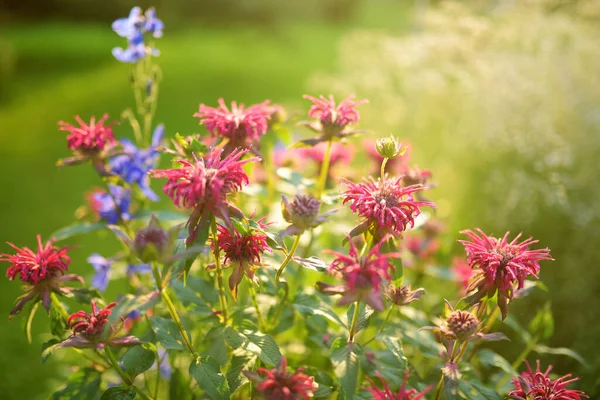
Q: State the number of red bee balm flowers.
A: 13